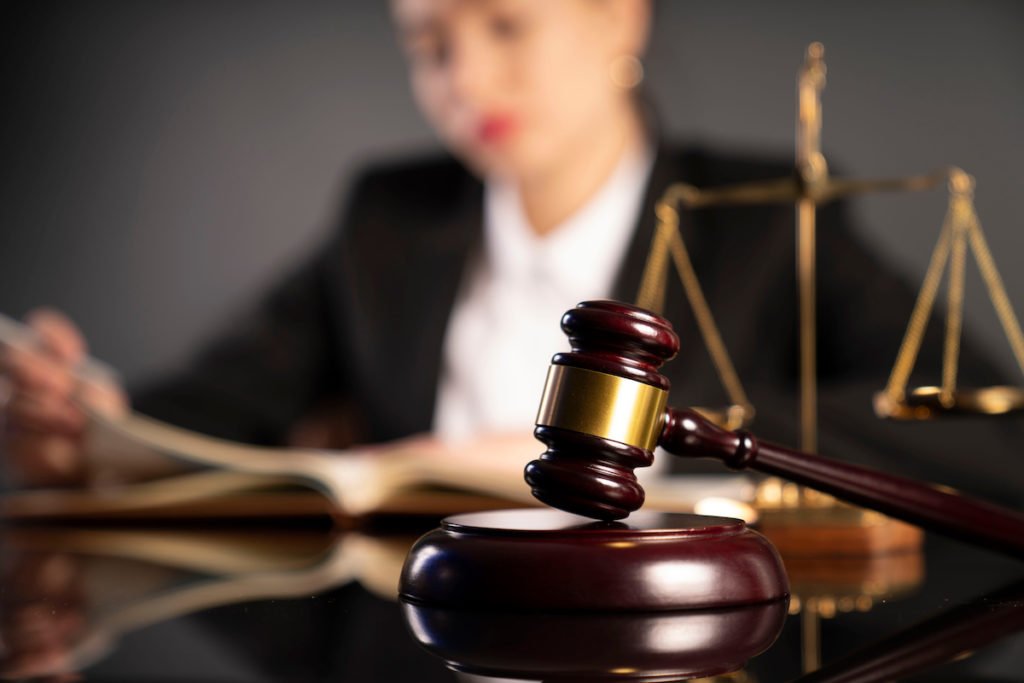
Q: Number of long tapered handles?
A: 1